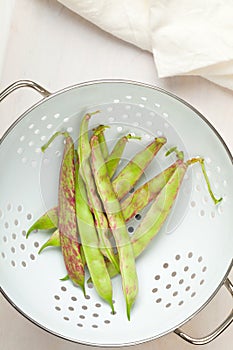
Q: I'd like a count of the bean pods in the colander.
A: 9